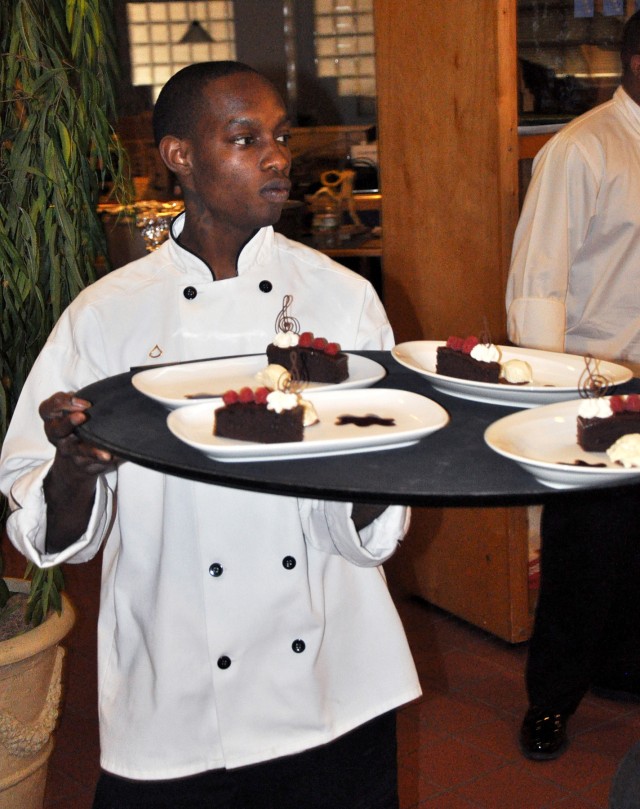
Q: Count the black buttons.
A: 6